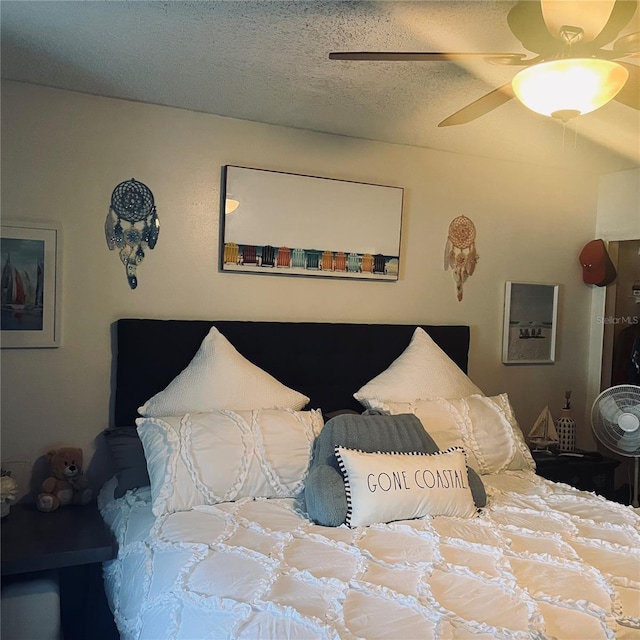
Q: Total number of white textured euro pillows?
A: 2